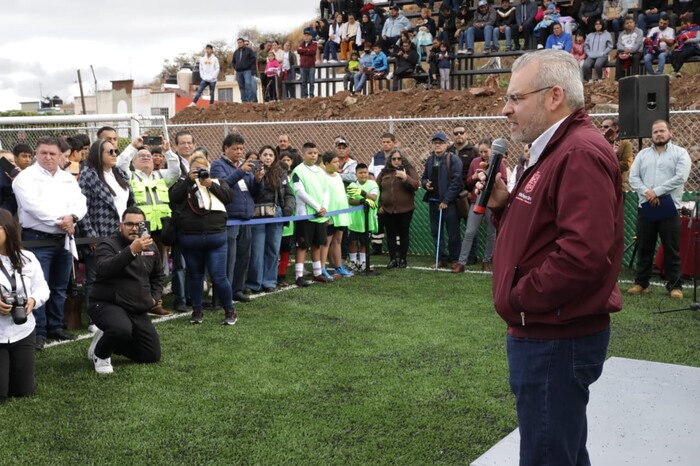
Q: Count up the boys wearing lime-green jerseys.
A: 3